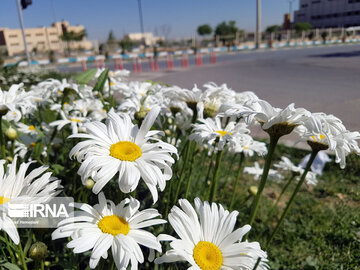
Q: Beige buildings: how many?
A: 2